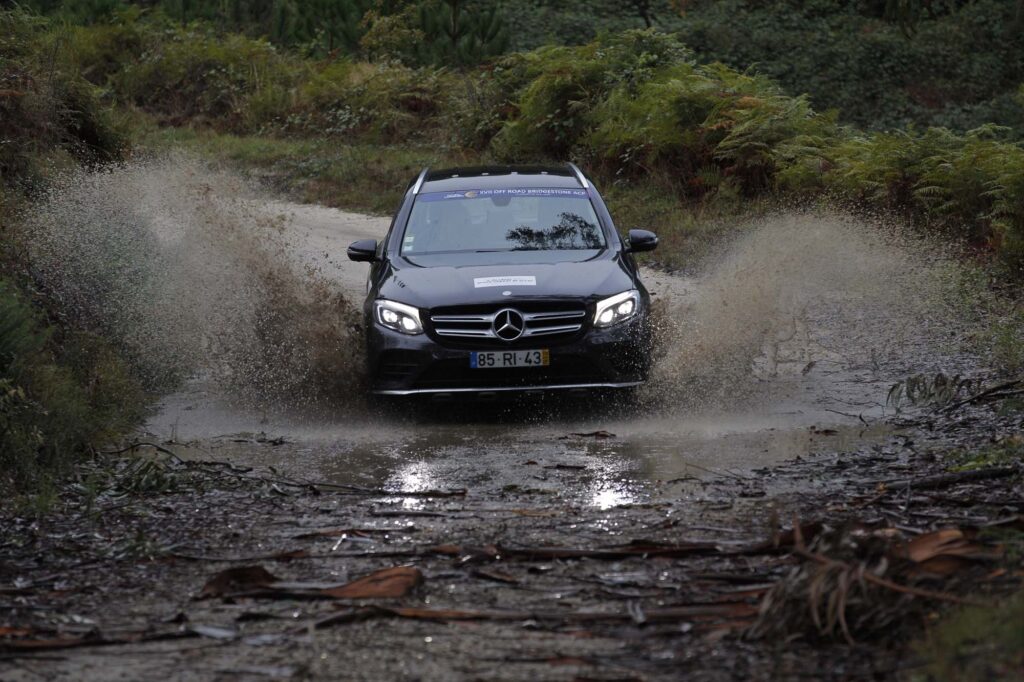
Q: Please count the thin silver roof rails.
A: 2